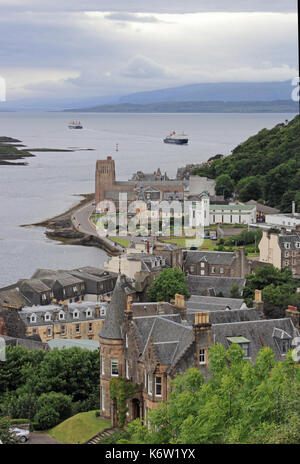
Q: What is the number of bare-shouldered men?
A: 0